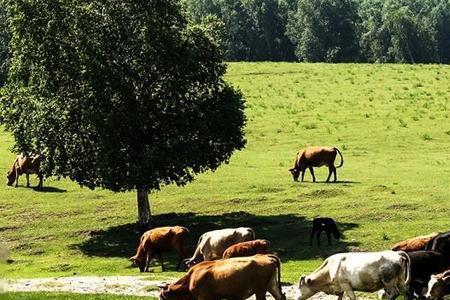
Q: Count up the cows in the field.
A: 12